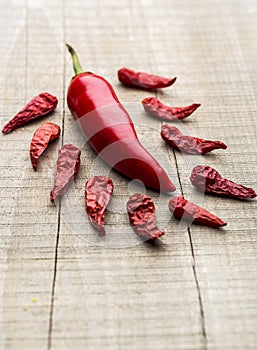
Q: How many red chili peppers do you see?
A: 11